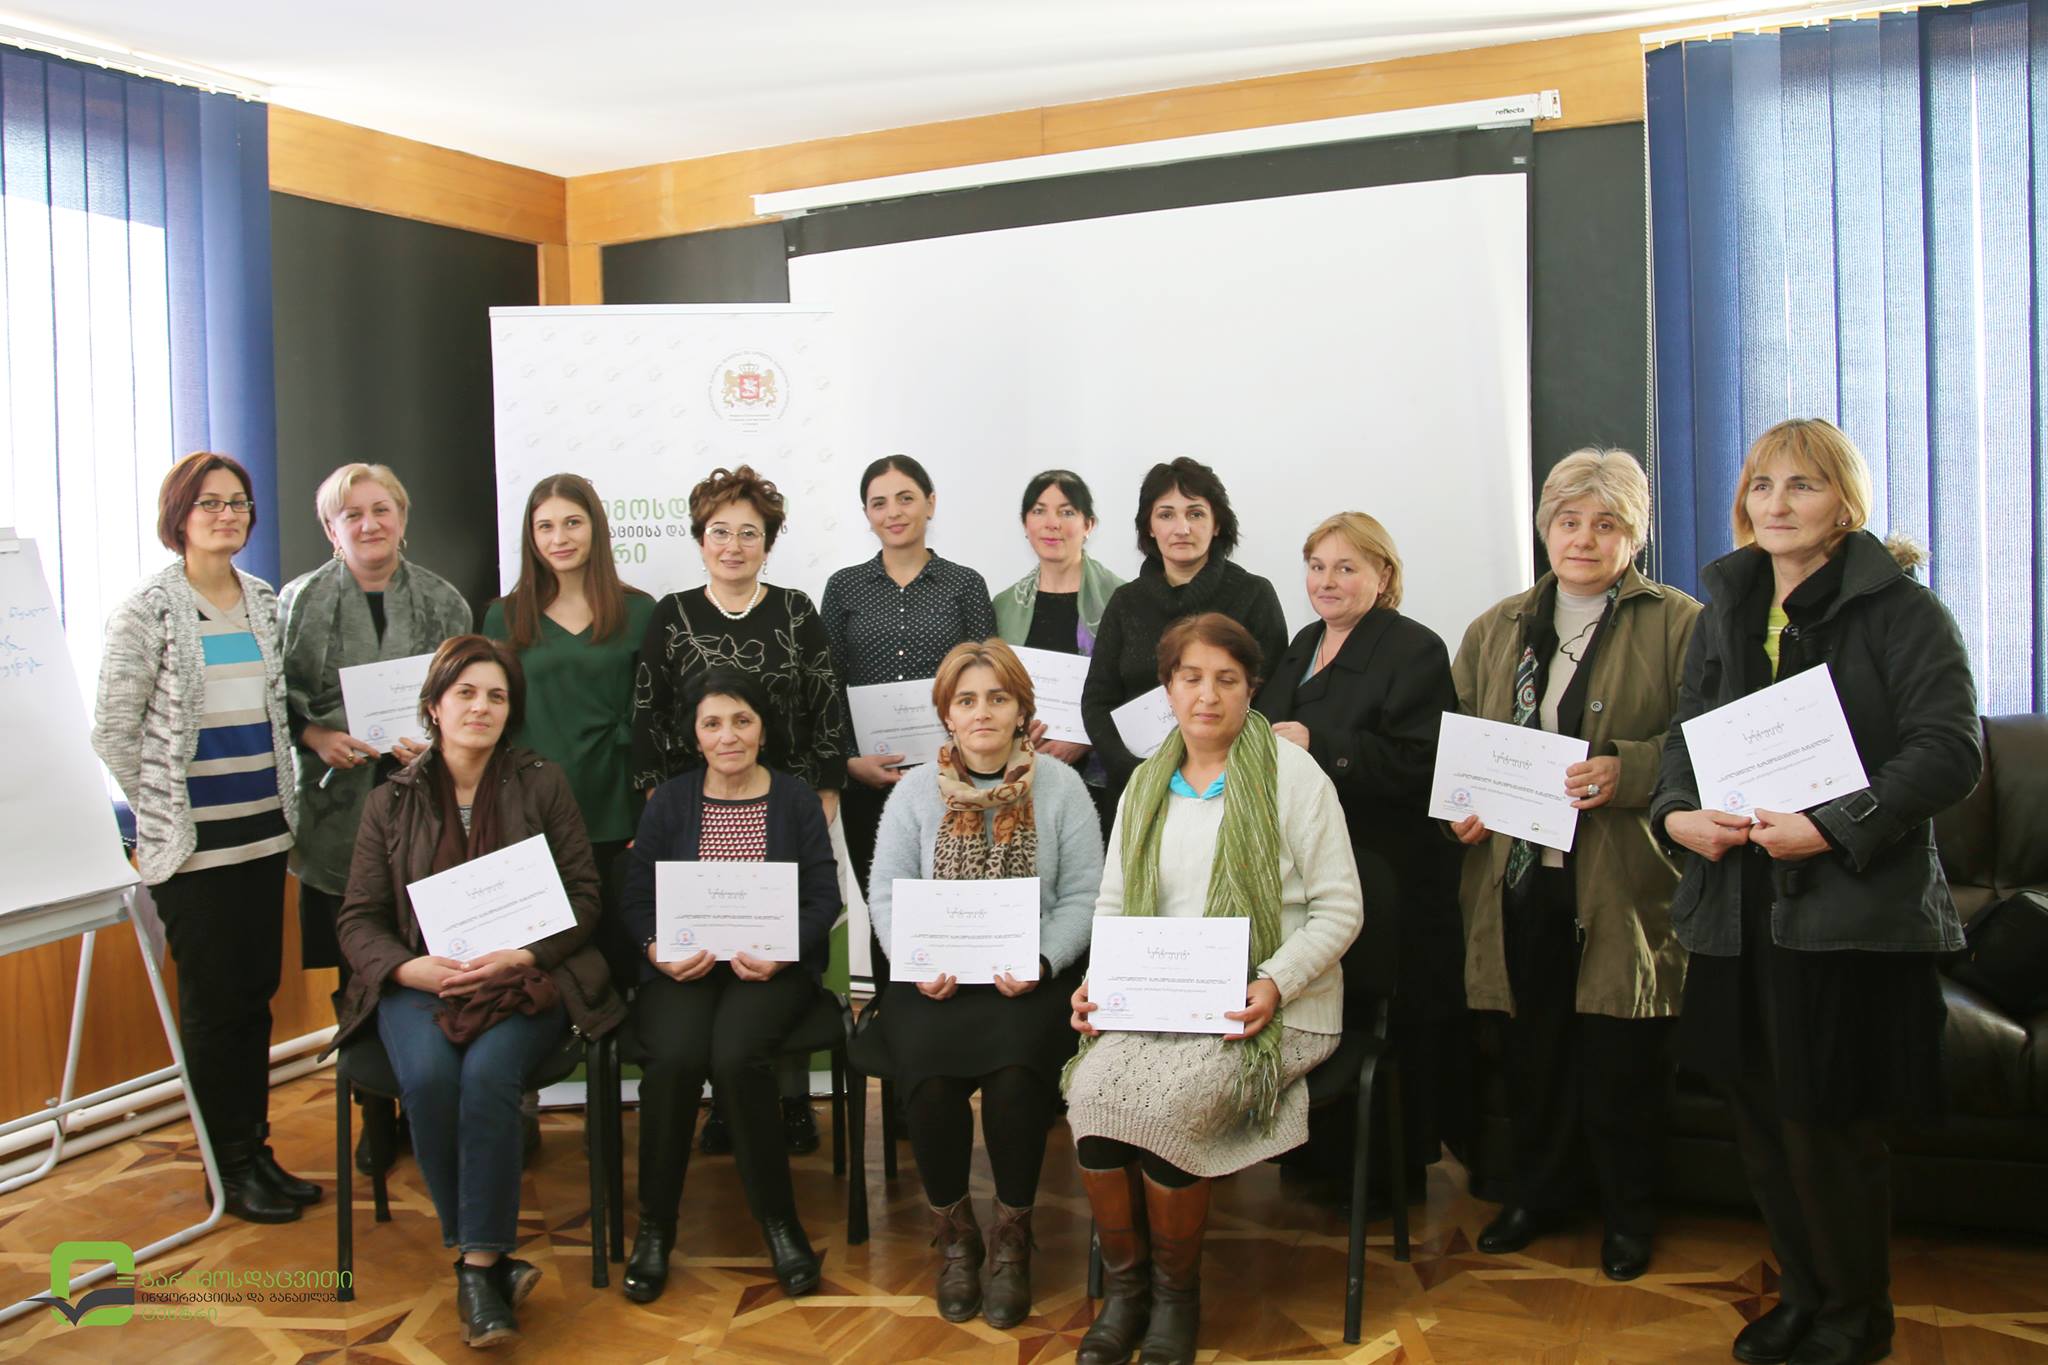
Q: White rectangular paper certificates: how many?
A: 10